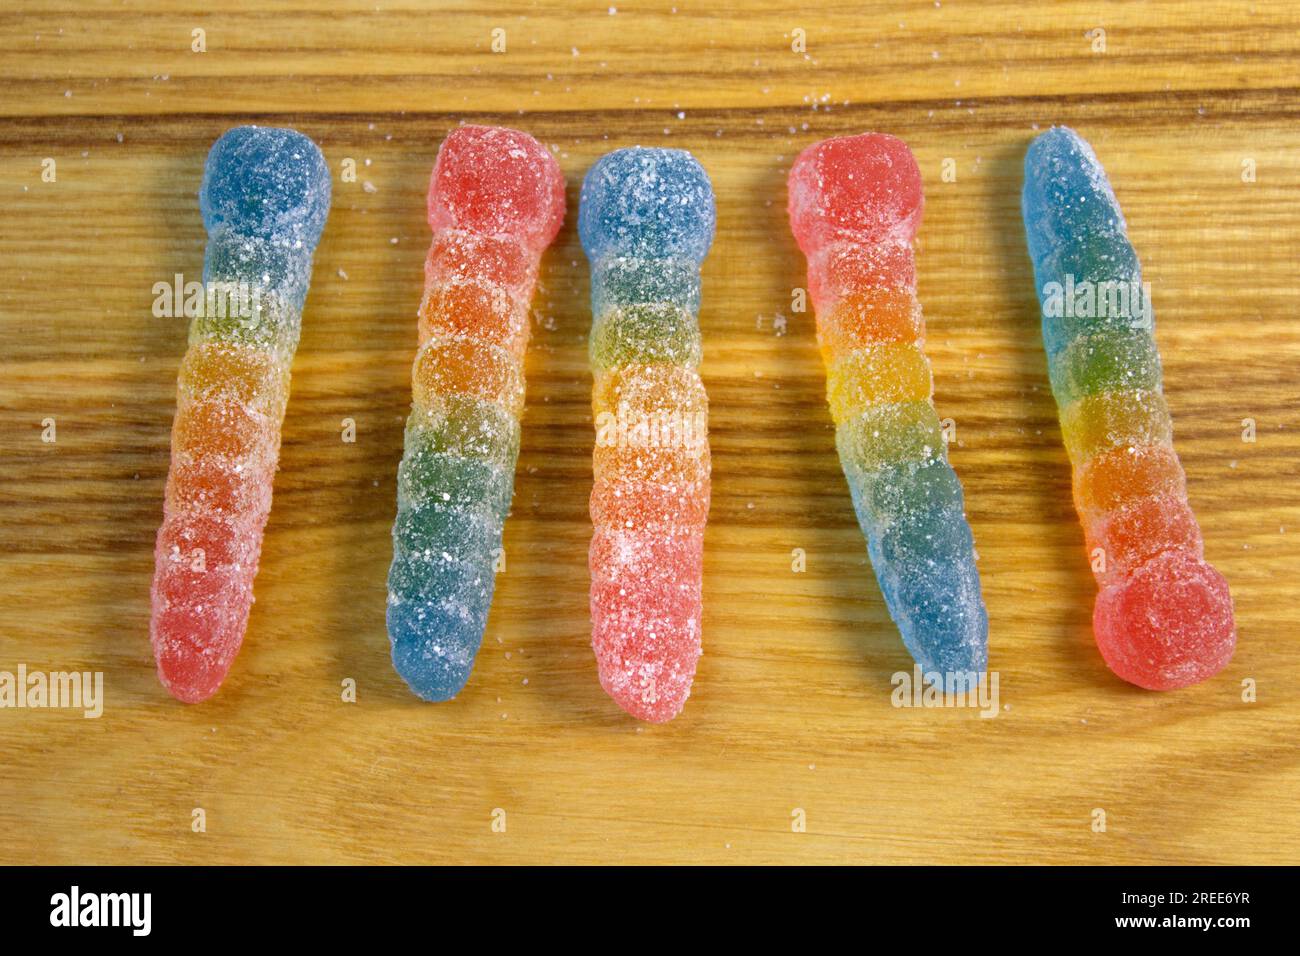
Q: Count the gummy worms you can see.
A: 5